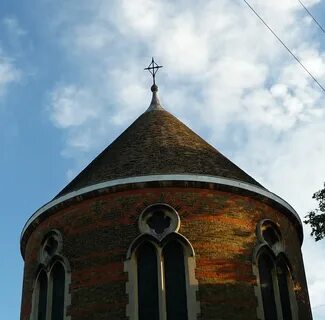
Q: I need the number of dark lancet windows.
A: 6